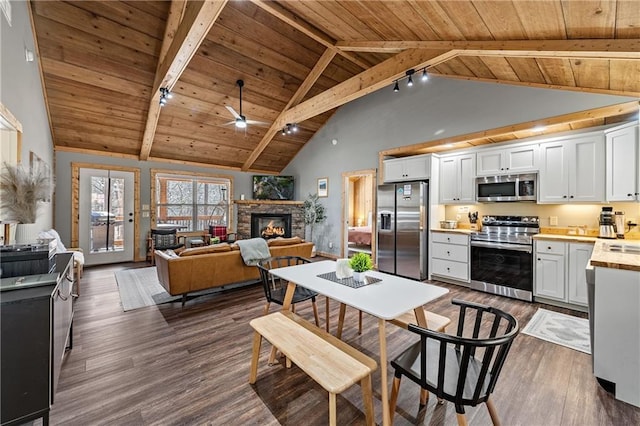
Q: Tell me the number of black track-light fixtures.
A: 3